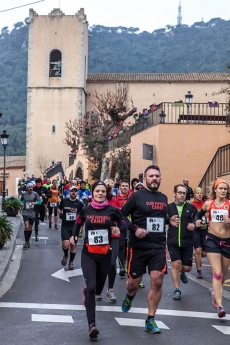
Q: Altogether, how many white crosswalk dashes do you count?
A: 3